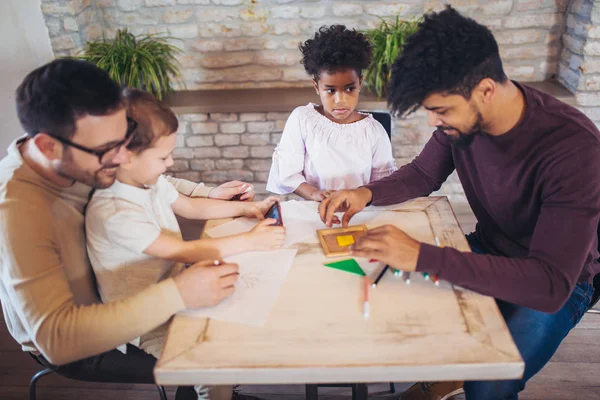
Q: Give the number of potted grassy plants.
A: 2